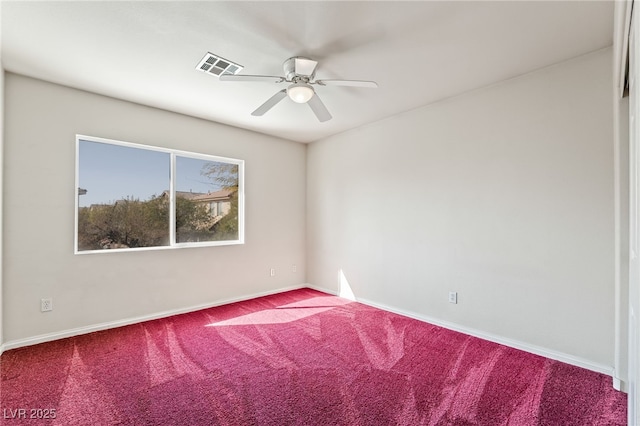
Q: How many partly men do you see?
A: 0